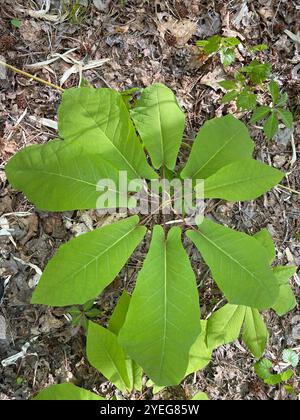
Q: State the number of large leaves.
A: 8